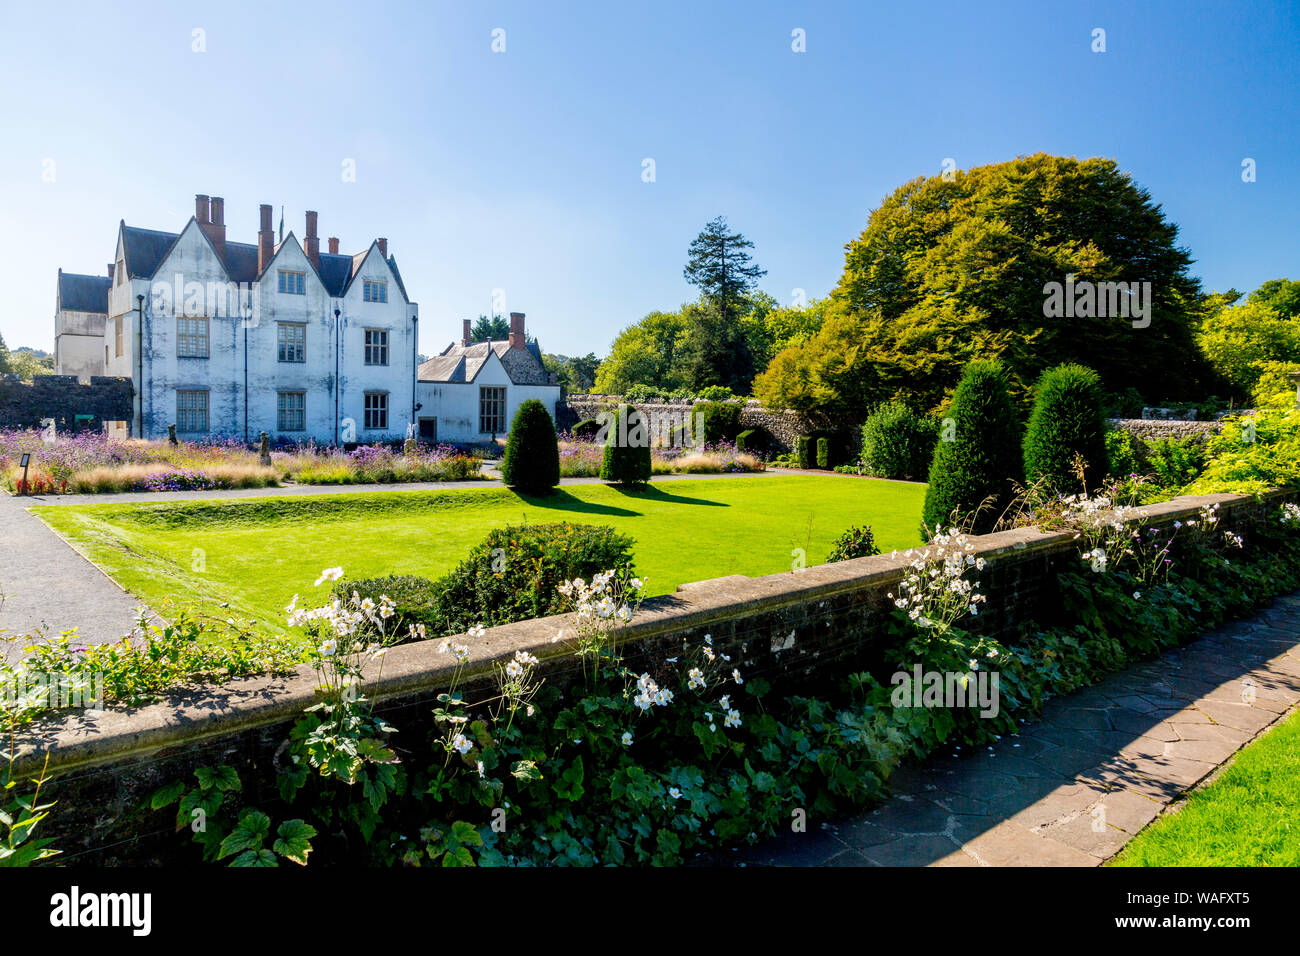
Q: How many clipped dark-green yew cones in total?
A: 4